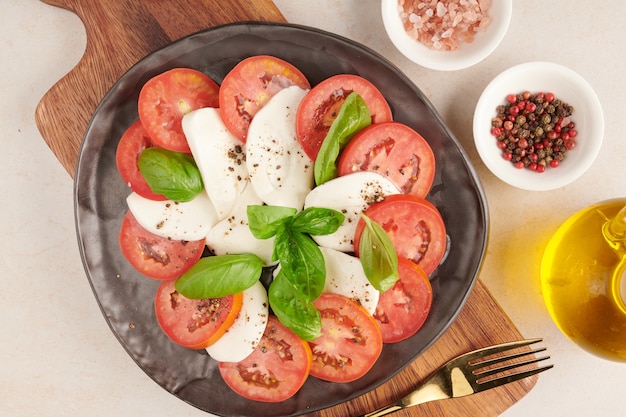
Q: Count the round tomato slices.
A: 11